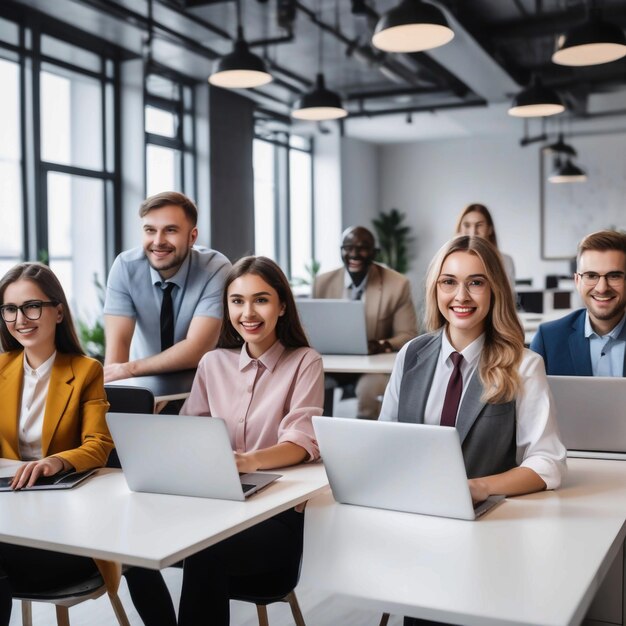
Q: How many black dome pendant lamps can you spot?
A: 7